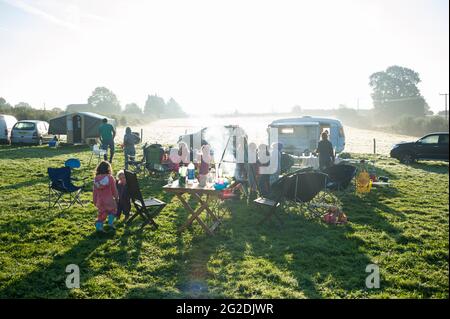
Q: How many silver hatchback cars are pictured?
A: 1